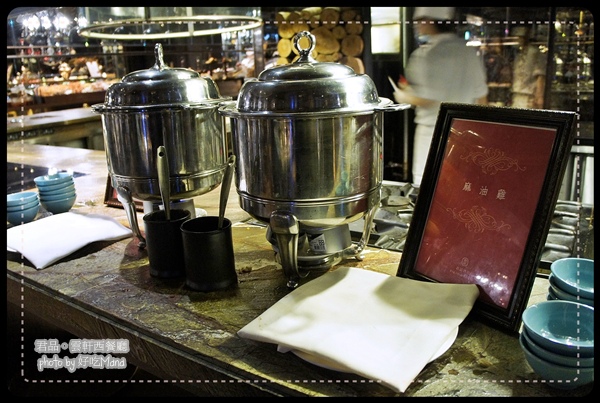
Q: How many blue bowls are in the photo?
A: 15